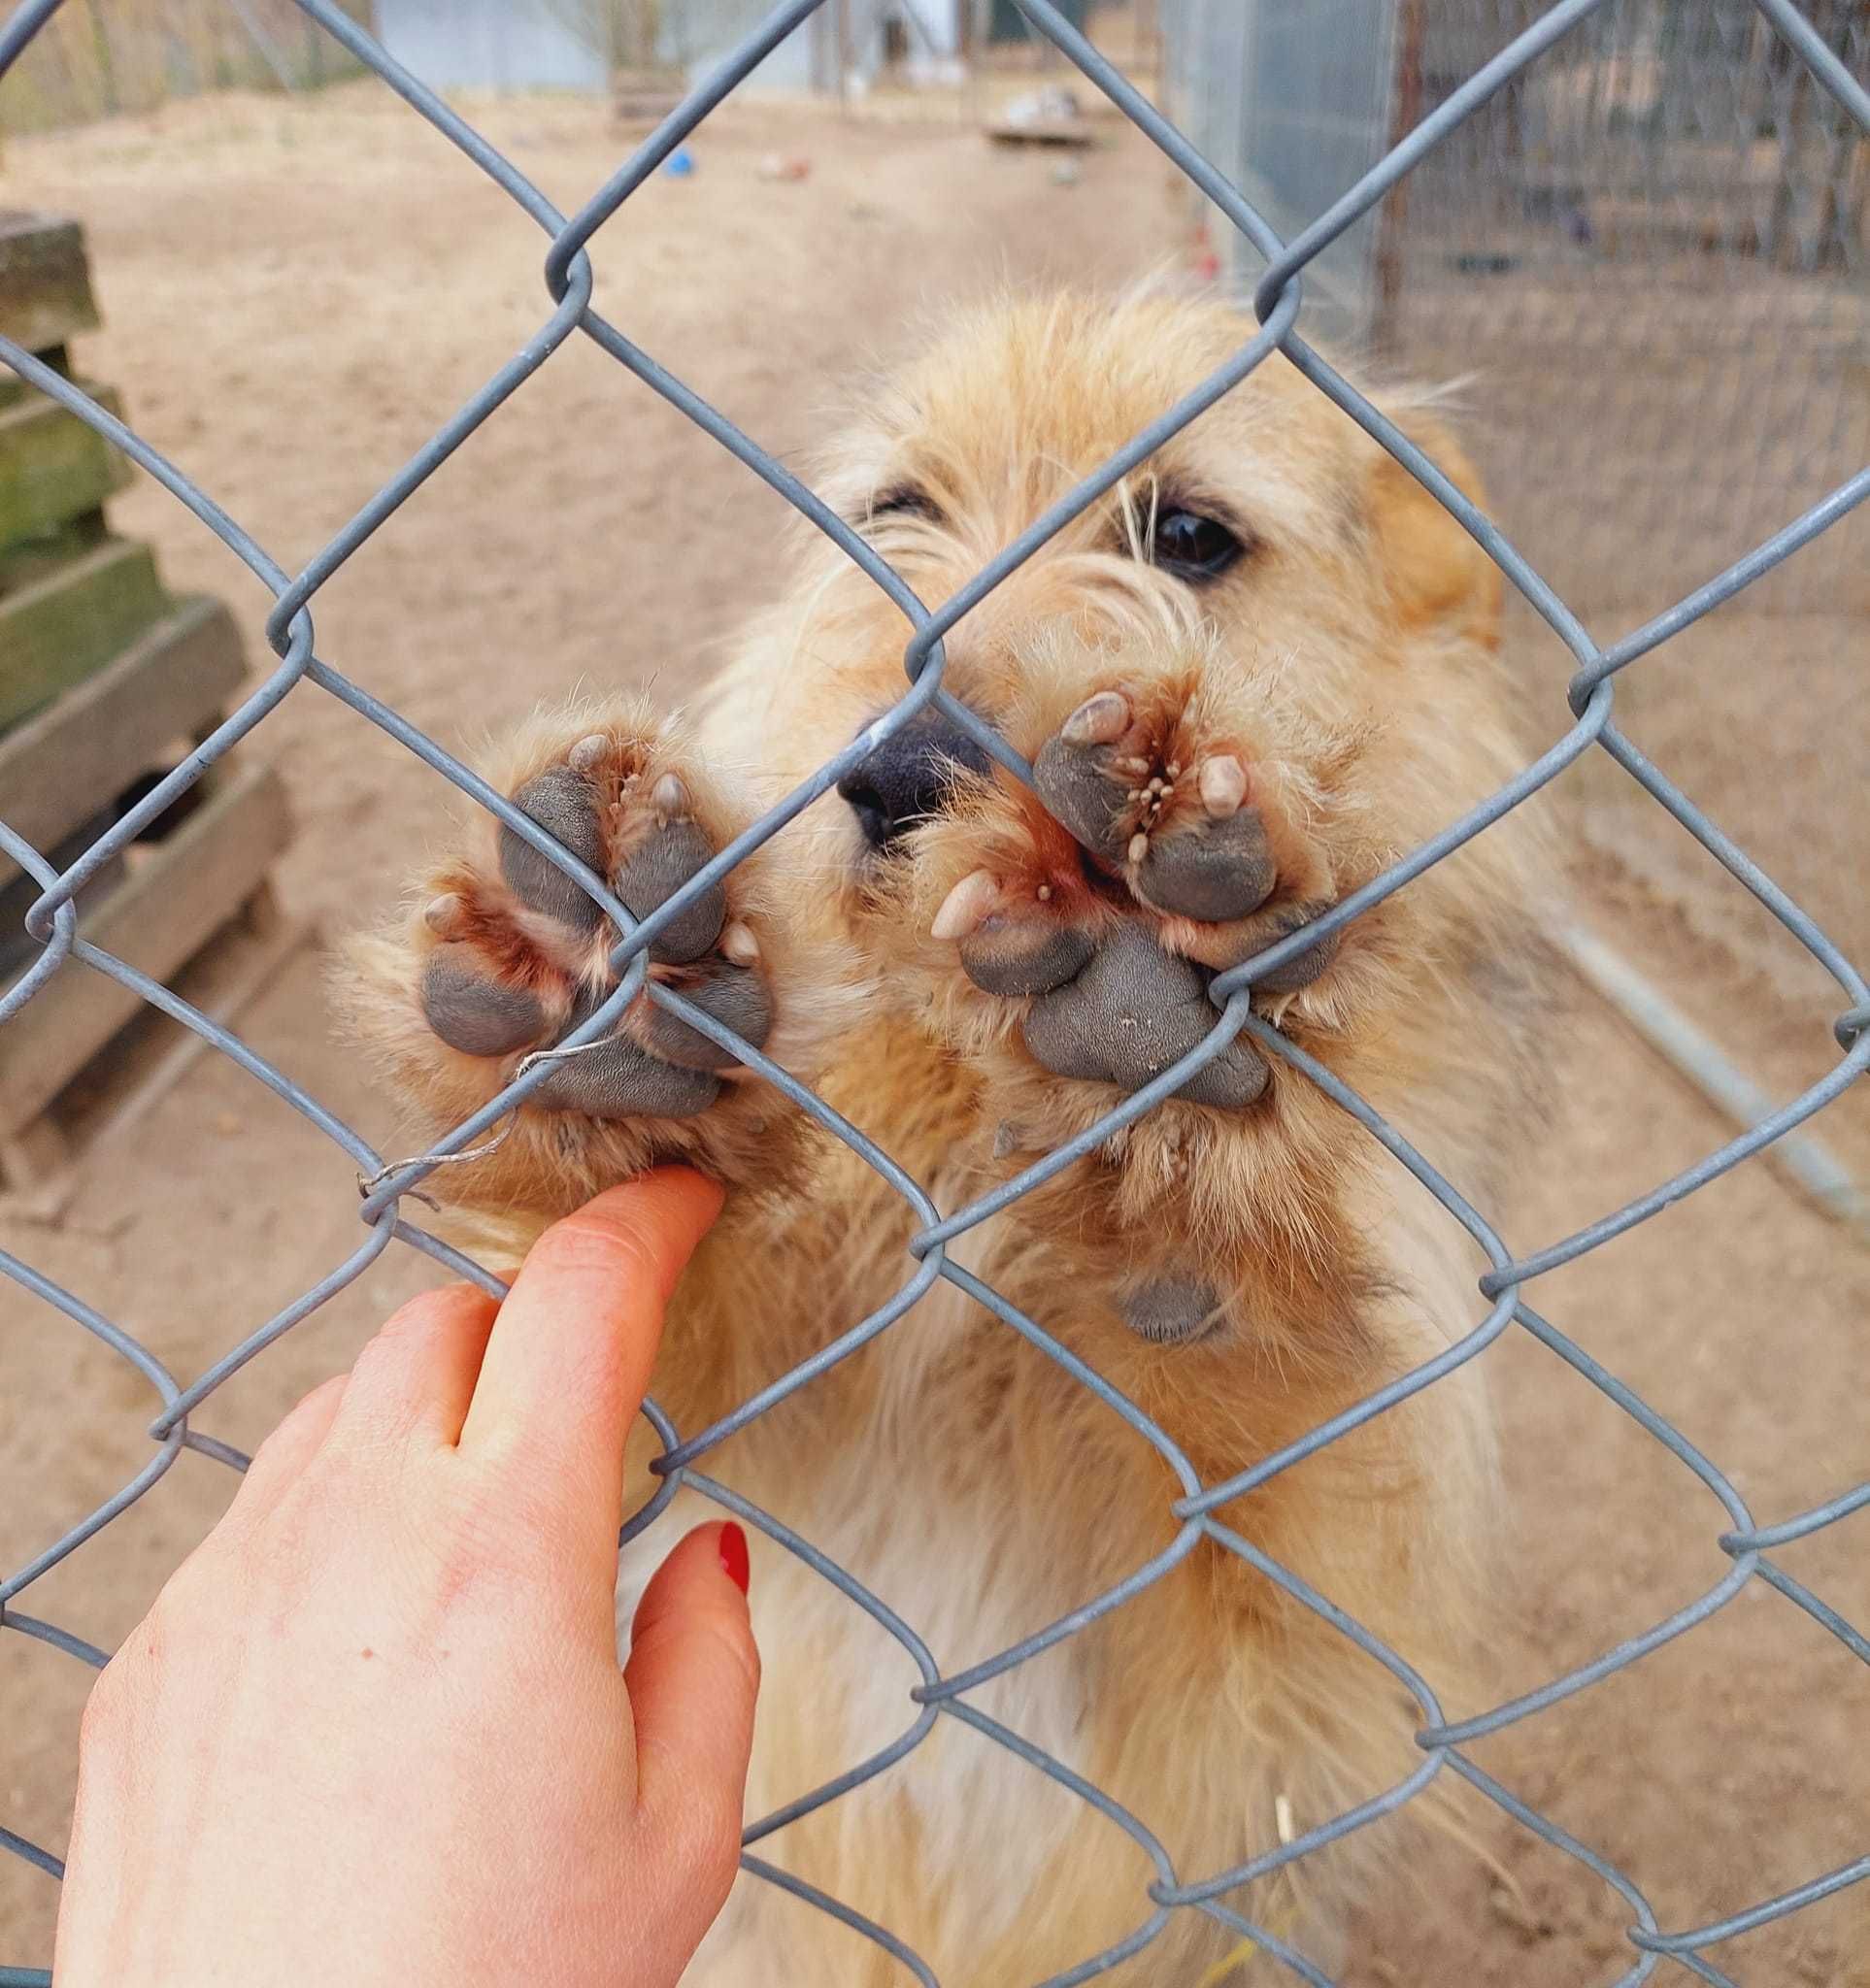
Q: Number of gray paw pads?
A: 11